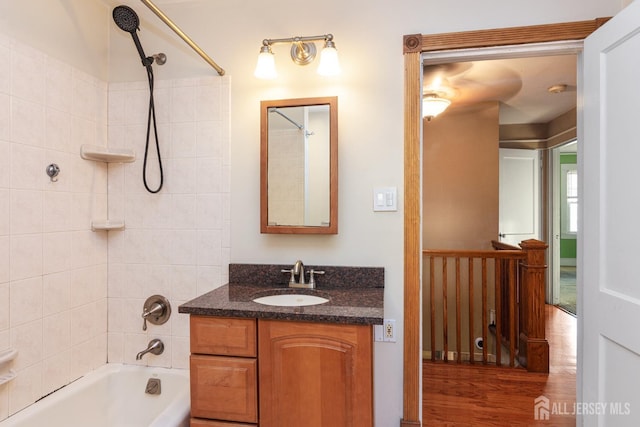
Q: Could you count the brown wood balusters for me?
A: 7